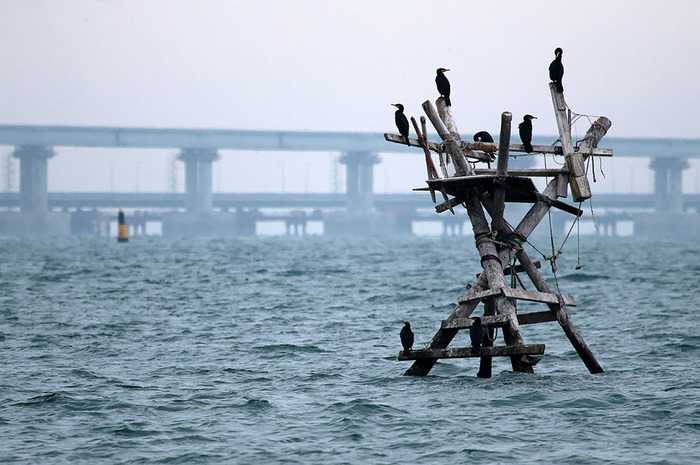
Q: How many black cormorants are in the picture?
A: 7